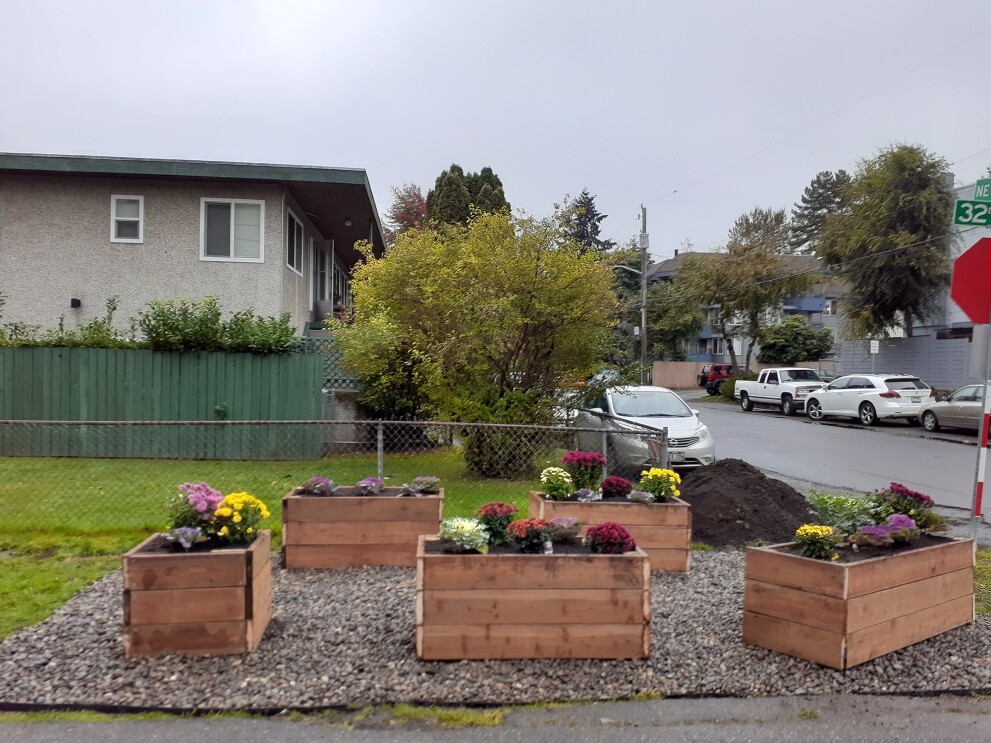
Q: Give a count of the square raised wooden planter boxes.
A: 1